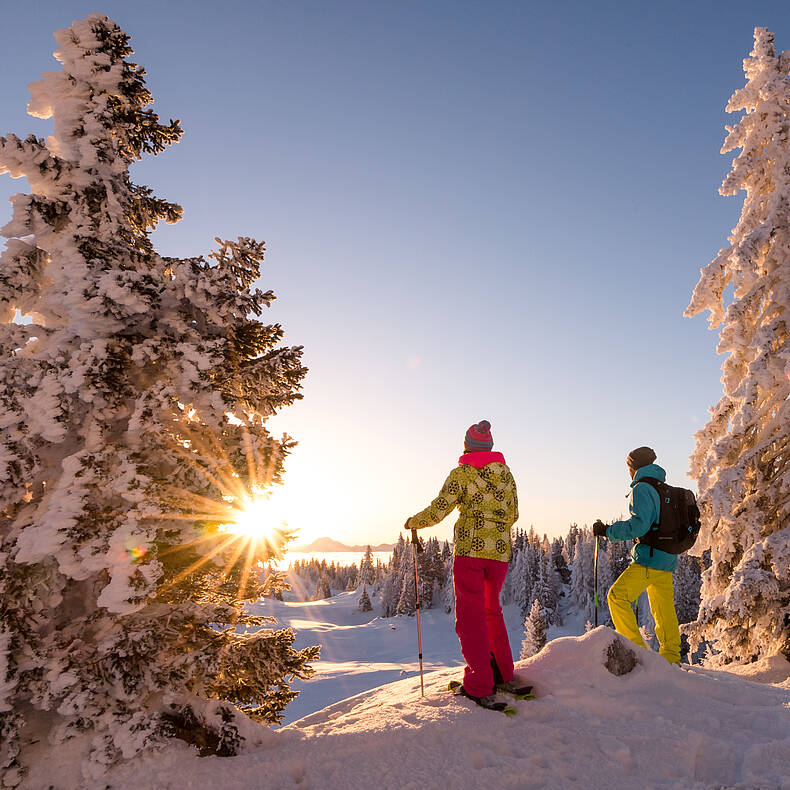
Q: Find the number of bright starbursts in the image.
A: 1